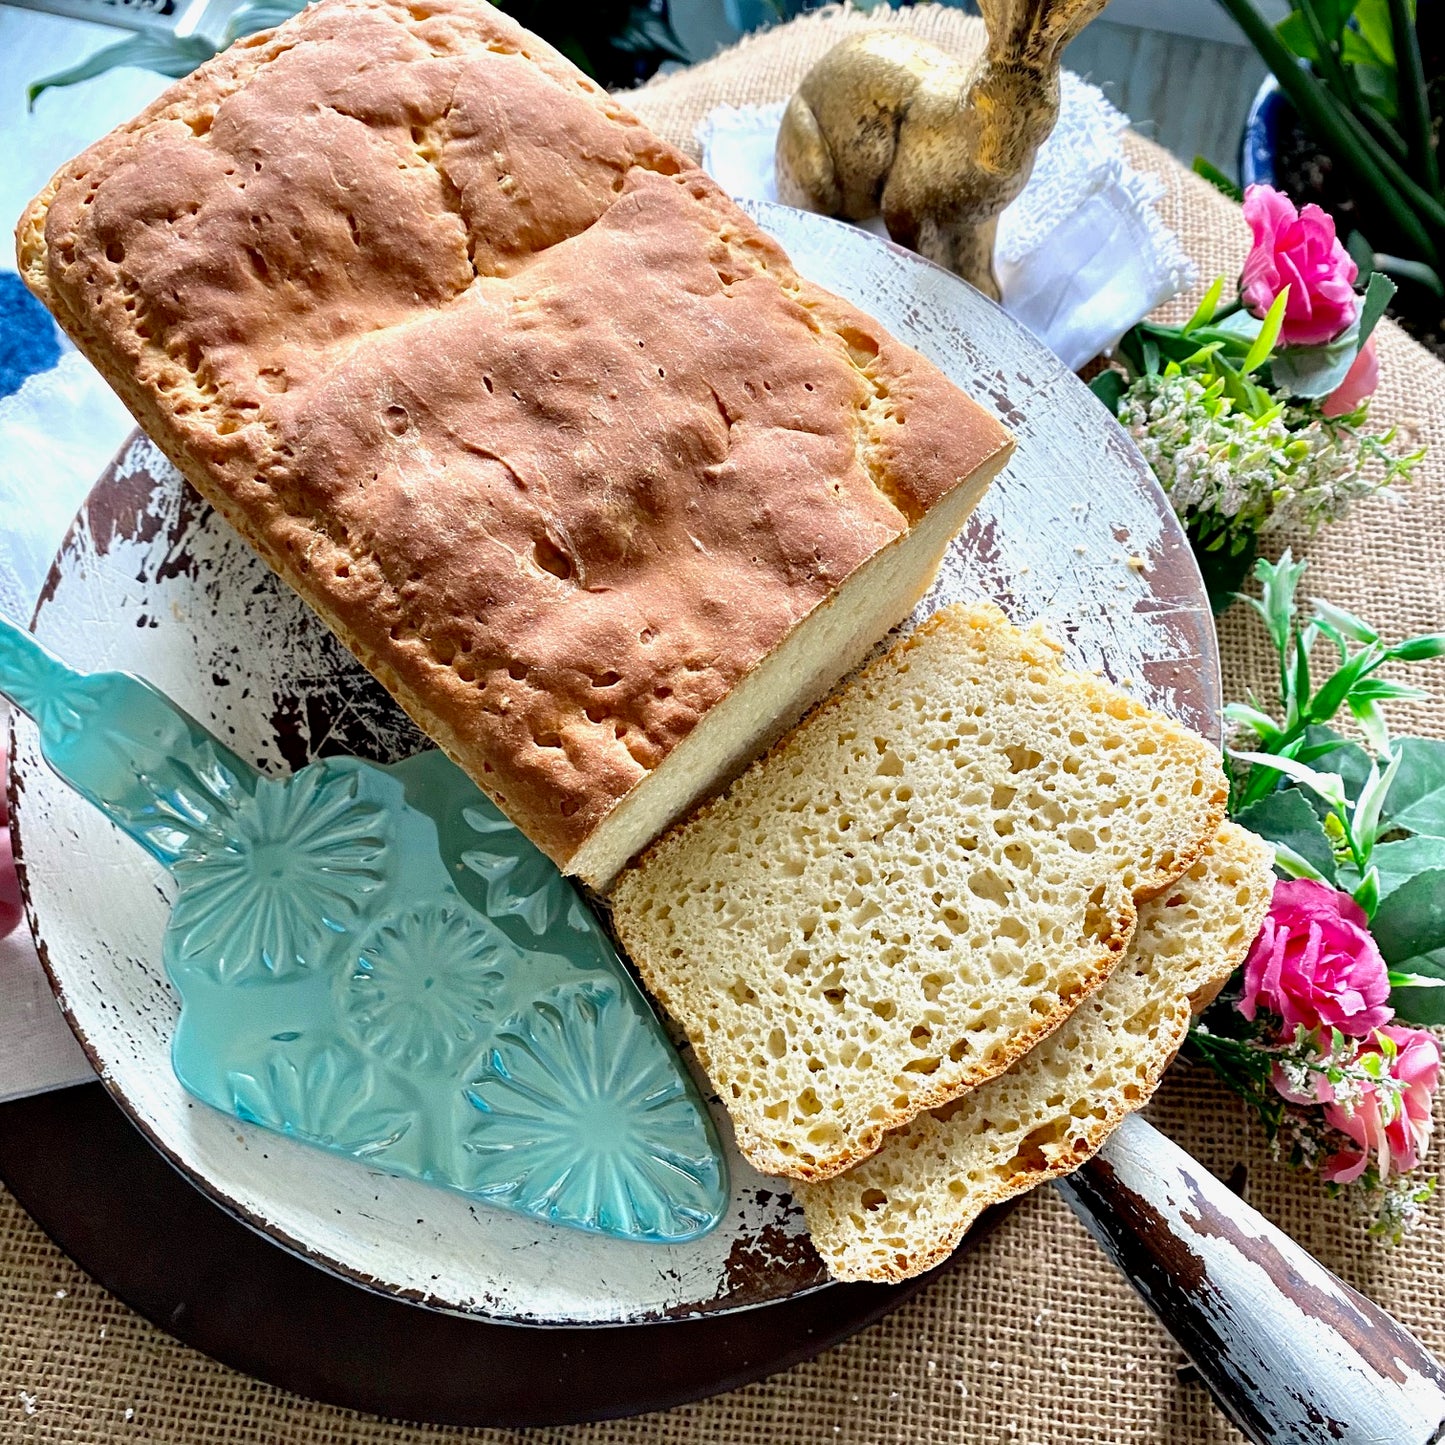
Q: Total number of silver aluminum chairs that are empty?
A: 0